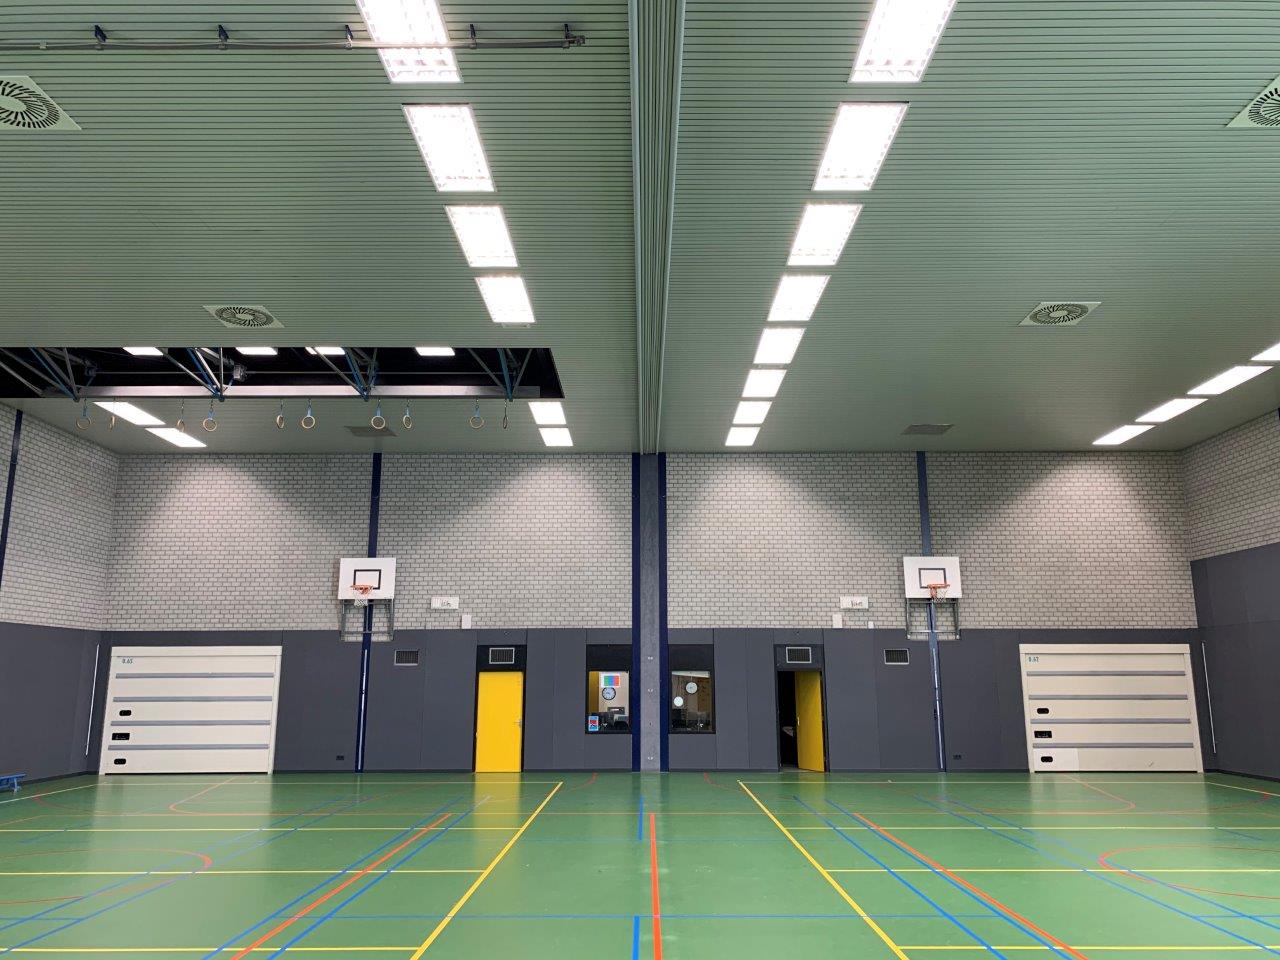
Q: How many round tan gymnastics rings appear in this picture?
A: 10